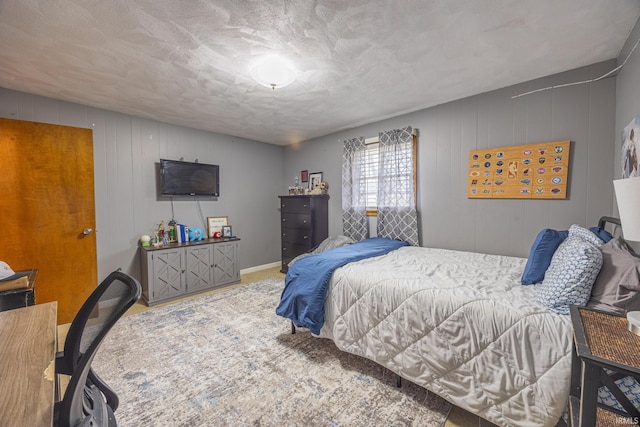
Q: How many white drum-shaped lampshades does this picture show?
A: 1